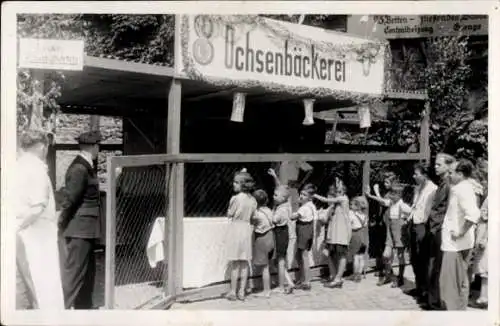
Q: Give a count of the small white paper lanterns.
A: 3